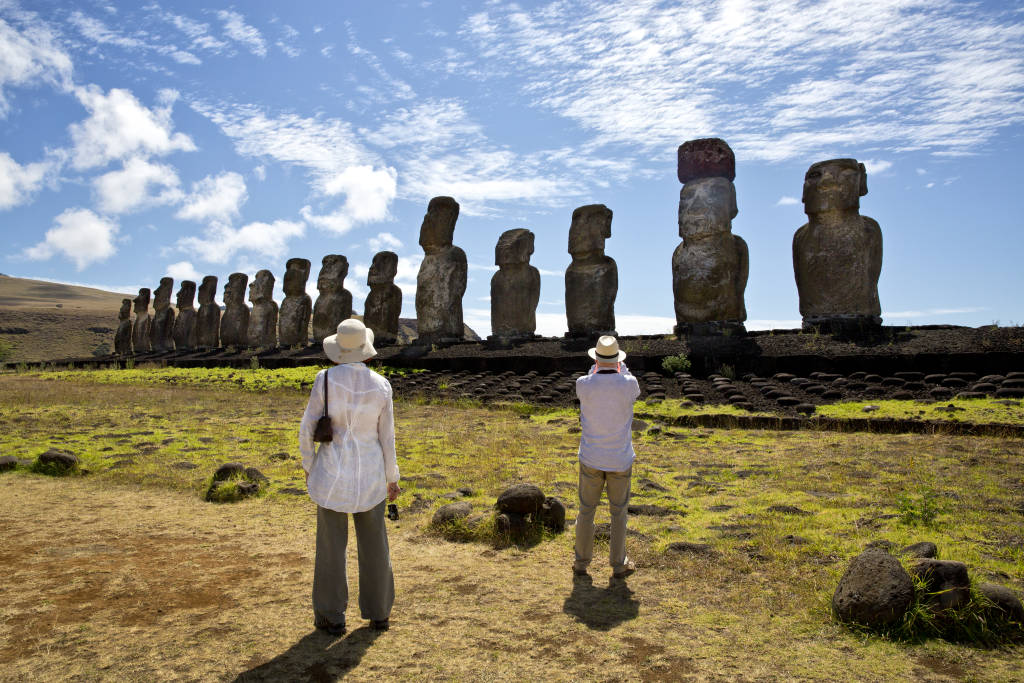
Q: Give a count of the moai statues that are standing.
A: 15